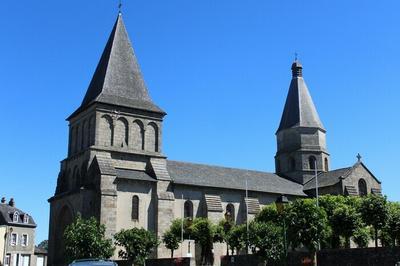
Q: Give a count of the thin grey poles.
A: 3